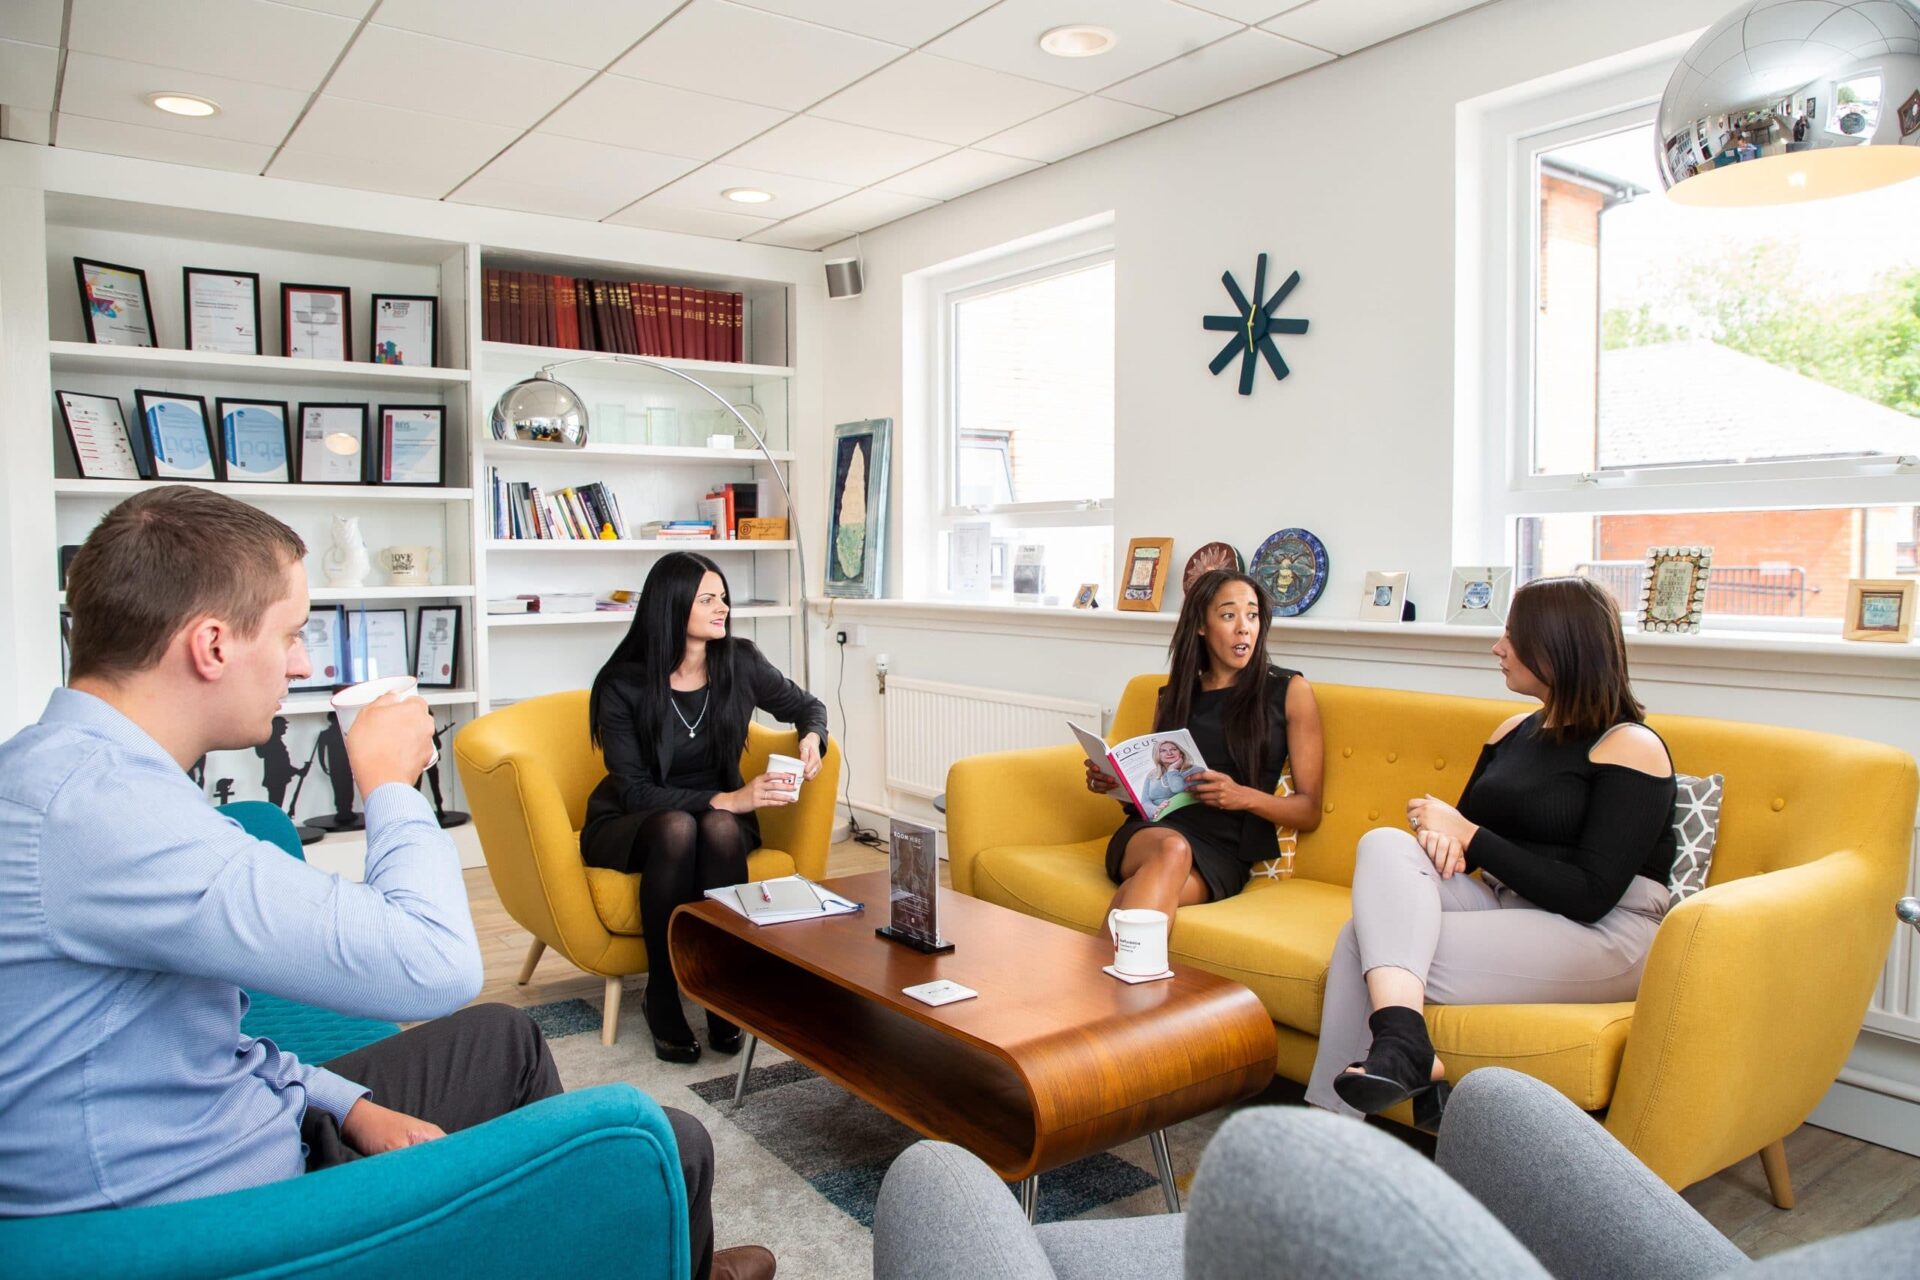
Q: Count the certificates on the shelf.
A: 12